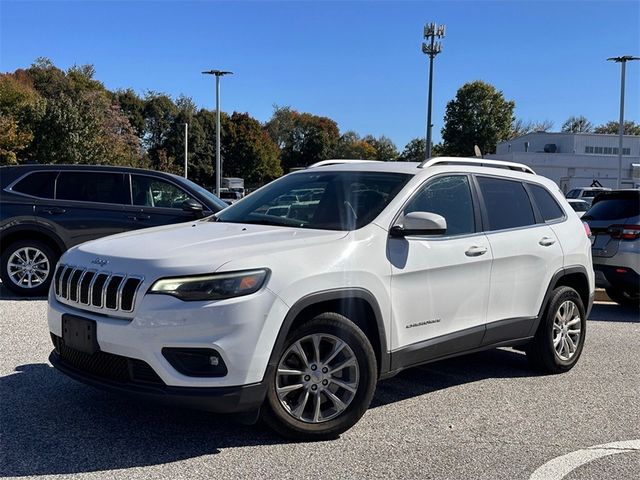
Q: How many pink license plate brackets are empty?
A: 0